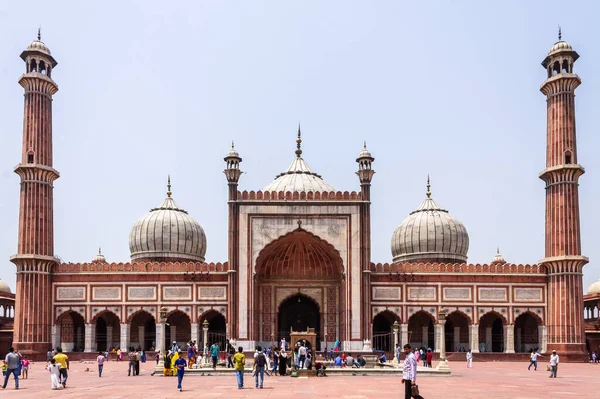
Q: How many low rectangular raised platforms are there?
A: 1